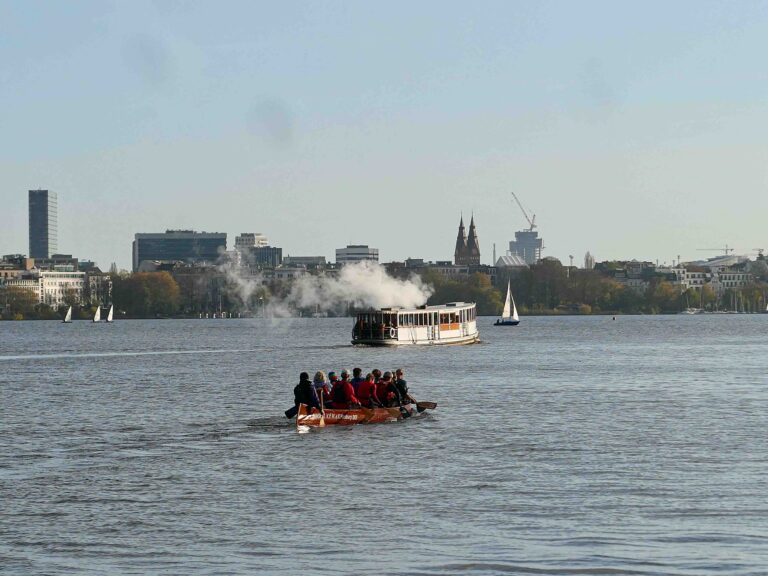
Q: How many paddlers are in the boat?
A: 10